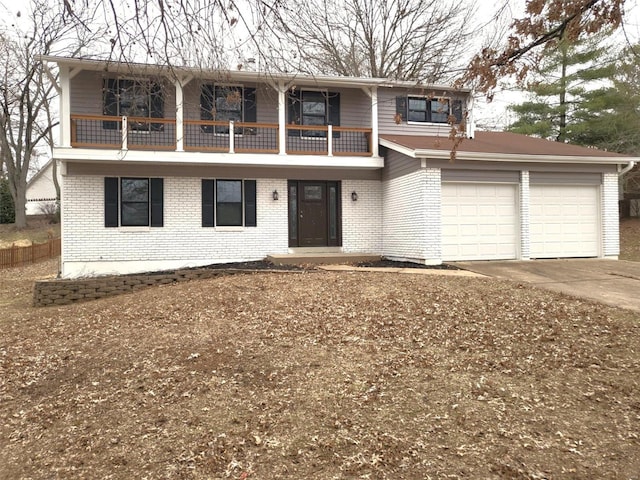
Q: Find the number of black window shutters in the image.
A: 12